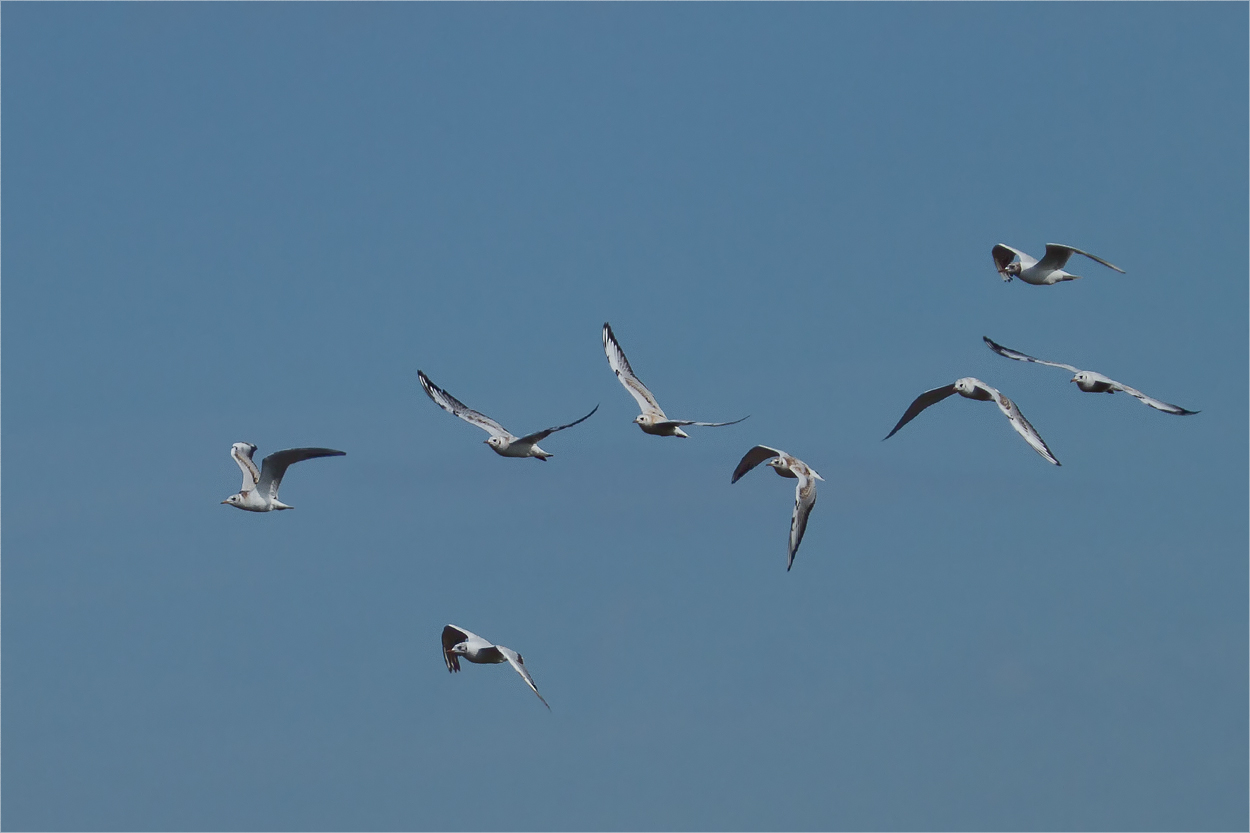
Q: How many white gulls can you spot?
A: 8